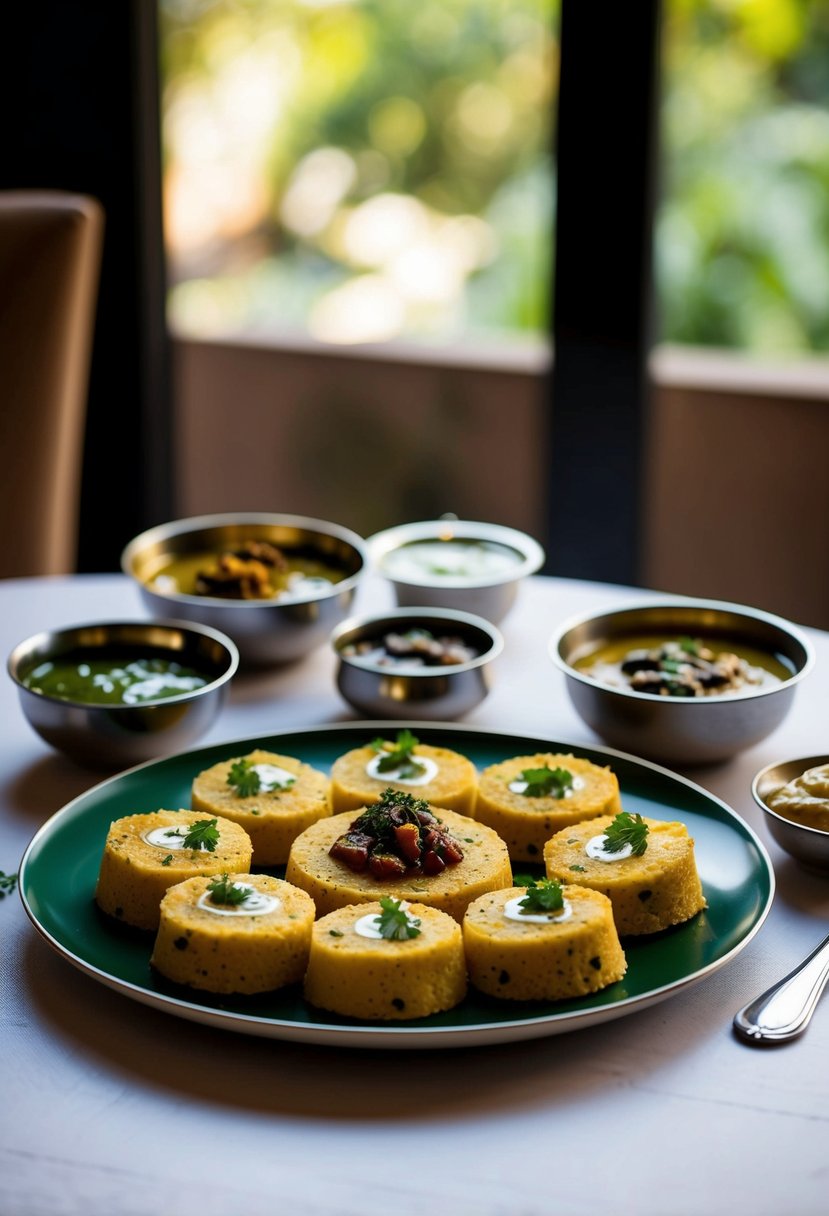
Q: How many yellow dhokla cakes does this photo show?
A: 9